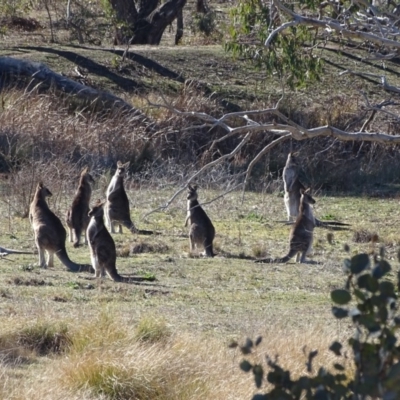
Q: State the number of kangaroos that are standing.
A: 7